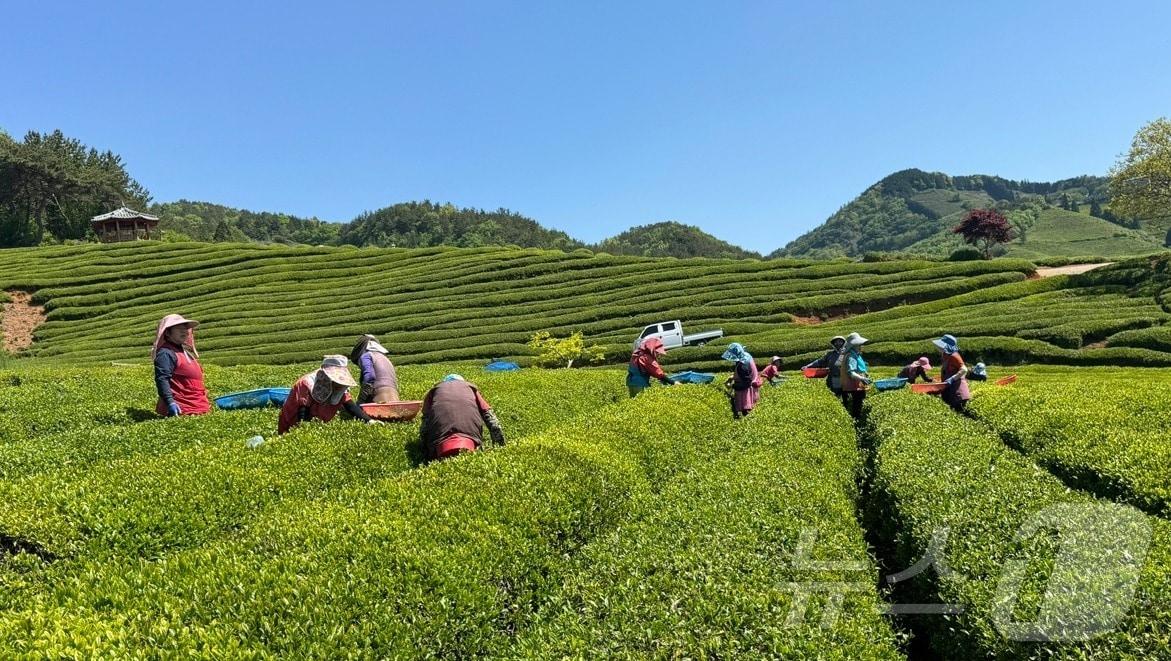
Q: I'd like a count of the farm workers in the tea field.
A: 12